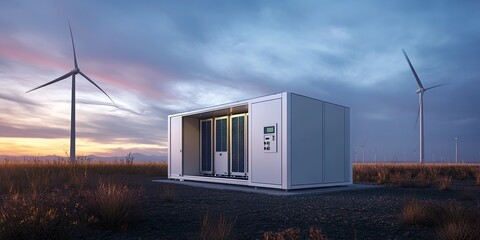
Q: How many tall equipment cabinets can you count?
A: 3